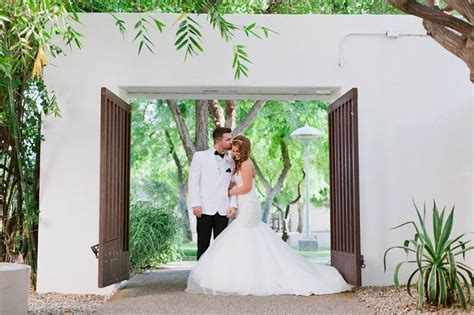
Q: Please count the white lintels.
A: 1